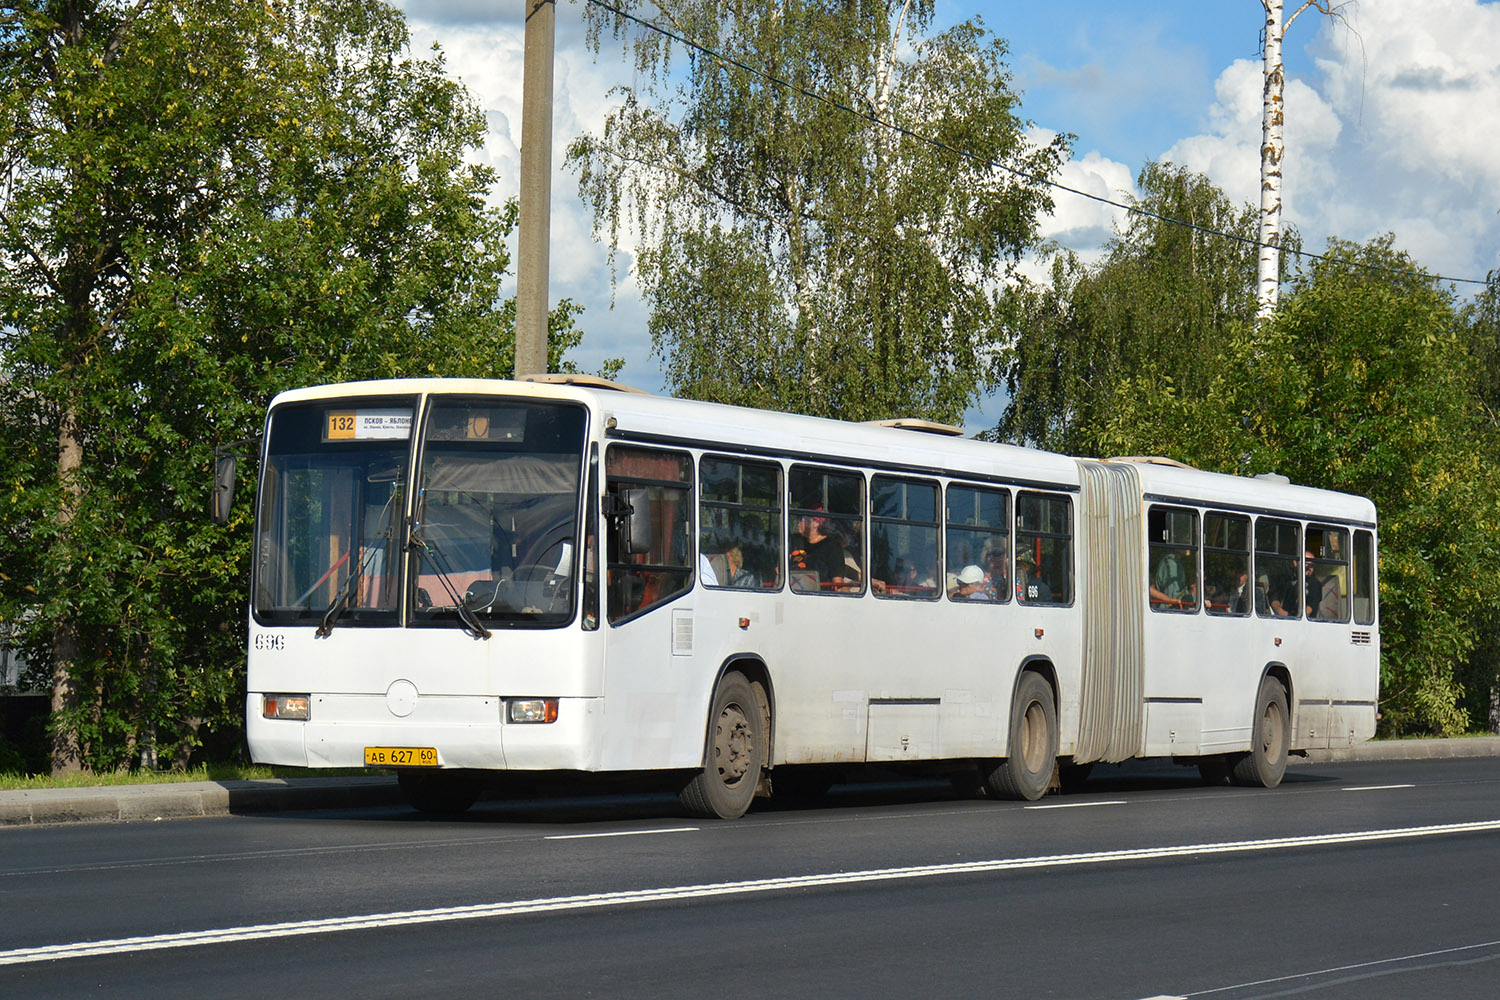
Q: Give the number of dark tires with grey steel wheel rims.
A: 3